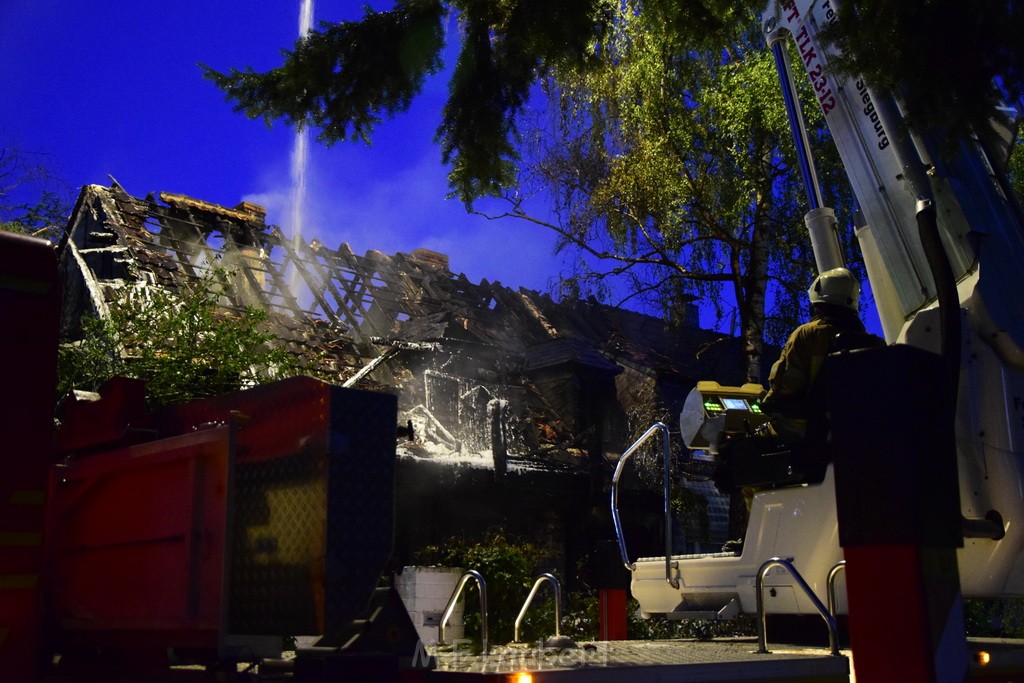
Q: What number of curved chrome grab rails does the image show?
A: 5